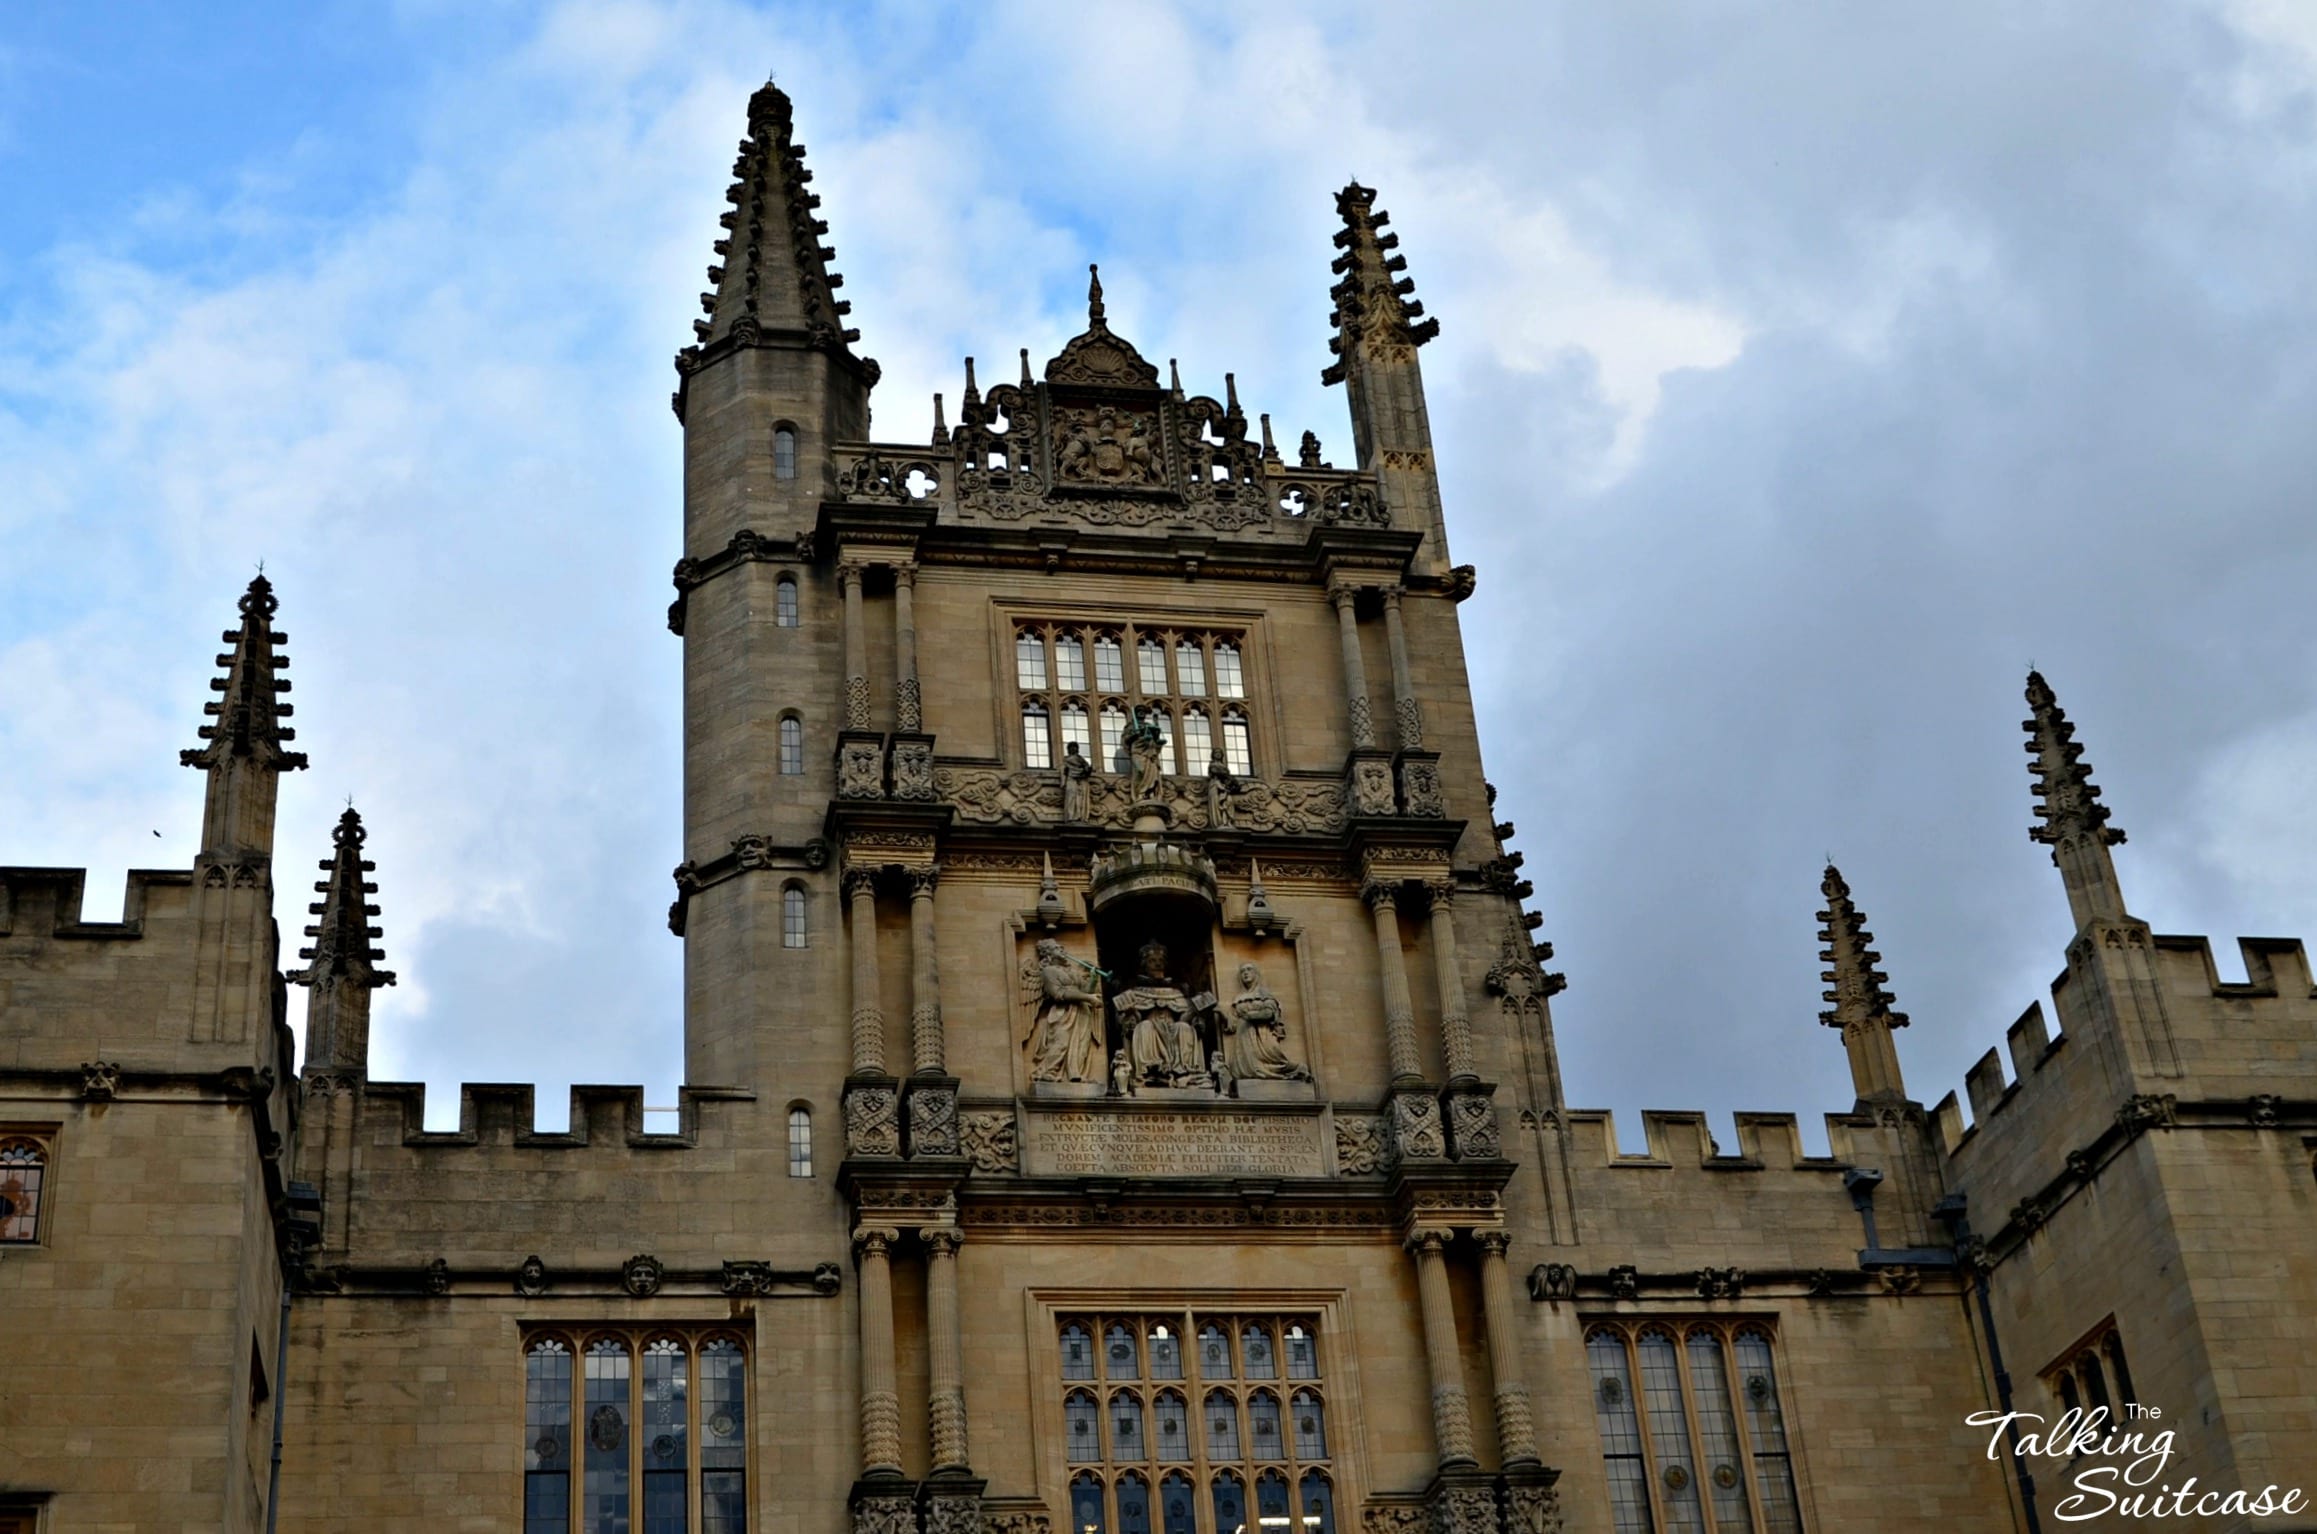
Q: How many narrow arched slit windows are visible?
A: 5